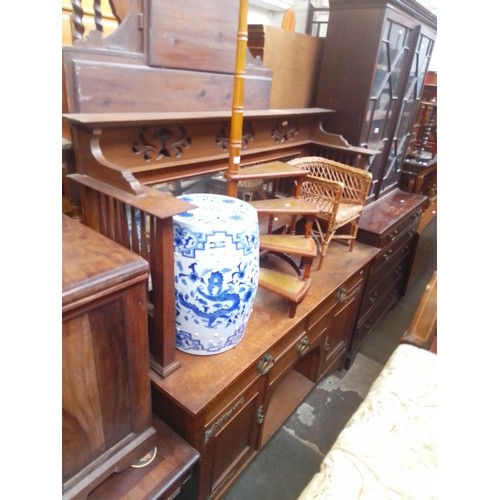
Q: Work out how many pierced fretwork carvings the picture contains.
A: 3